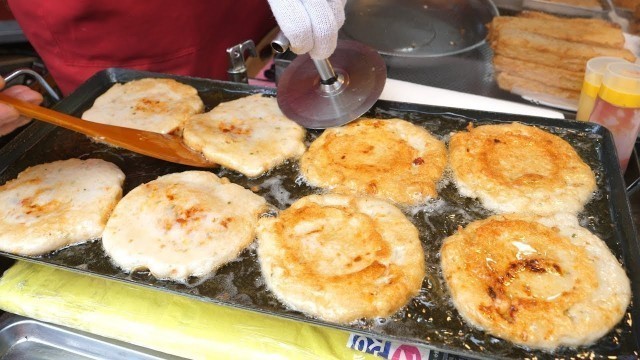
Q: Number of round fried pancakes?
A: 8